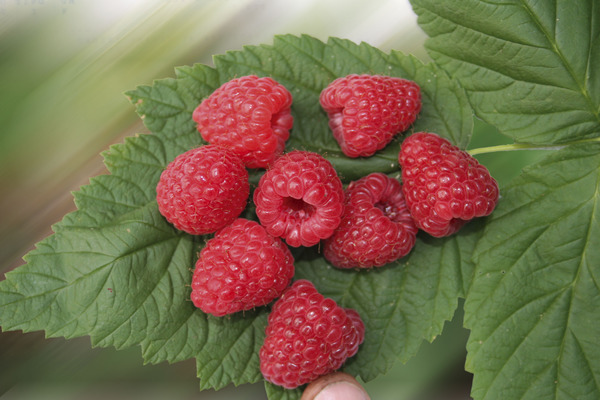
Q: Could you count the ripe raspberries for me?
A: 8